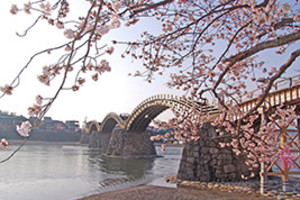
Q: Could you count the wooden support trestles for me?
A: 1